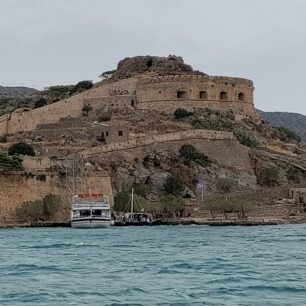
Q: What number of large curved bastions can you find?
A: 1